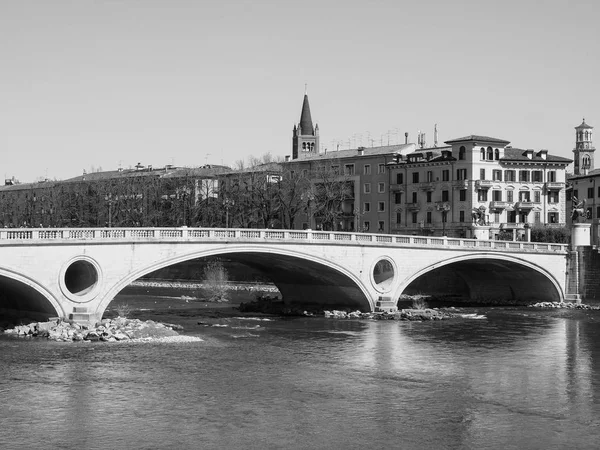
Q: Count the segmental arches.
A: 3